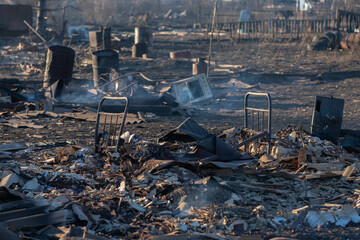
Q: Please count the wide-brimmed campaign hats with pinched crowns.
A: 0